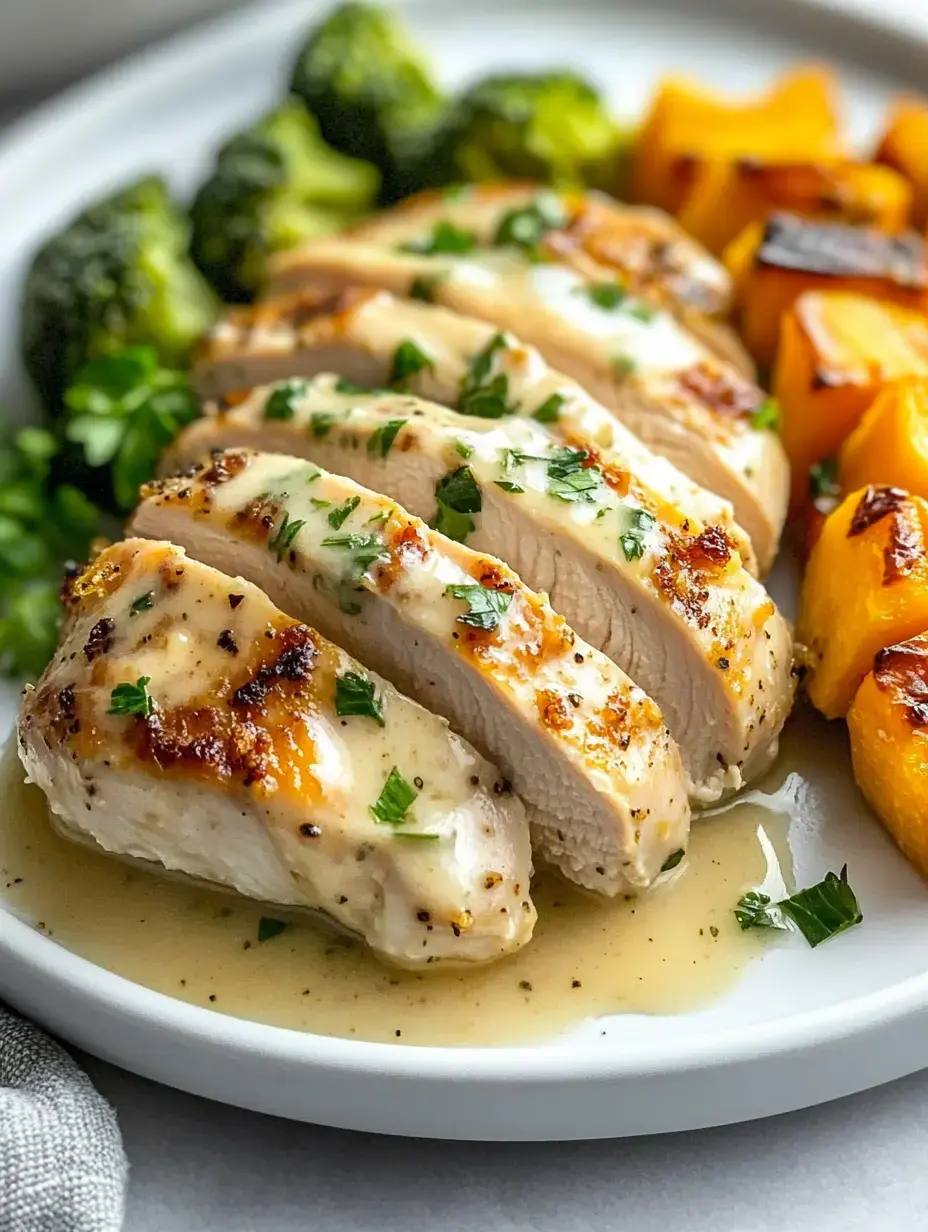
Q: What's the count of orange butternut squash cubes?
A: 8